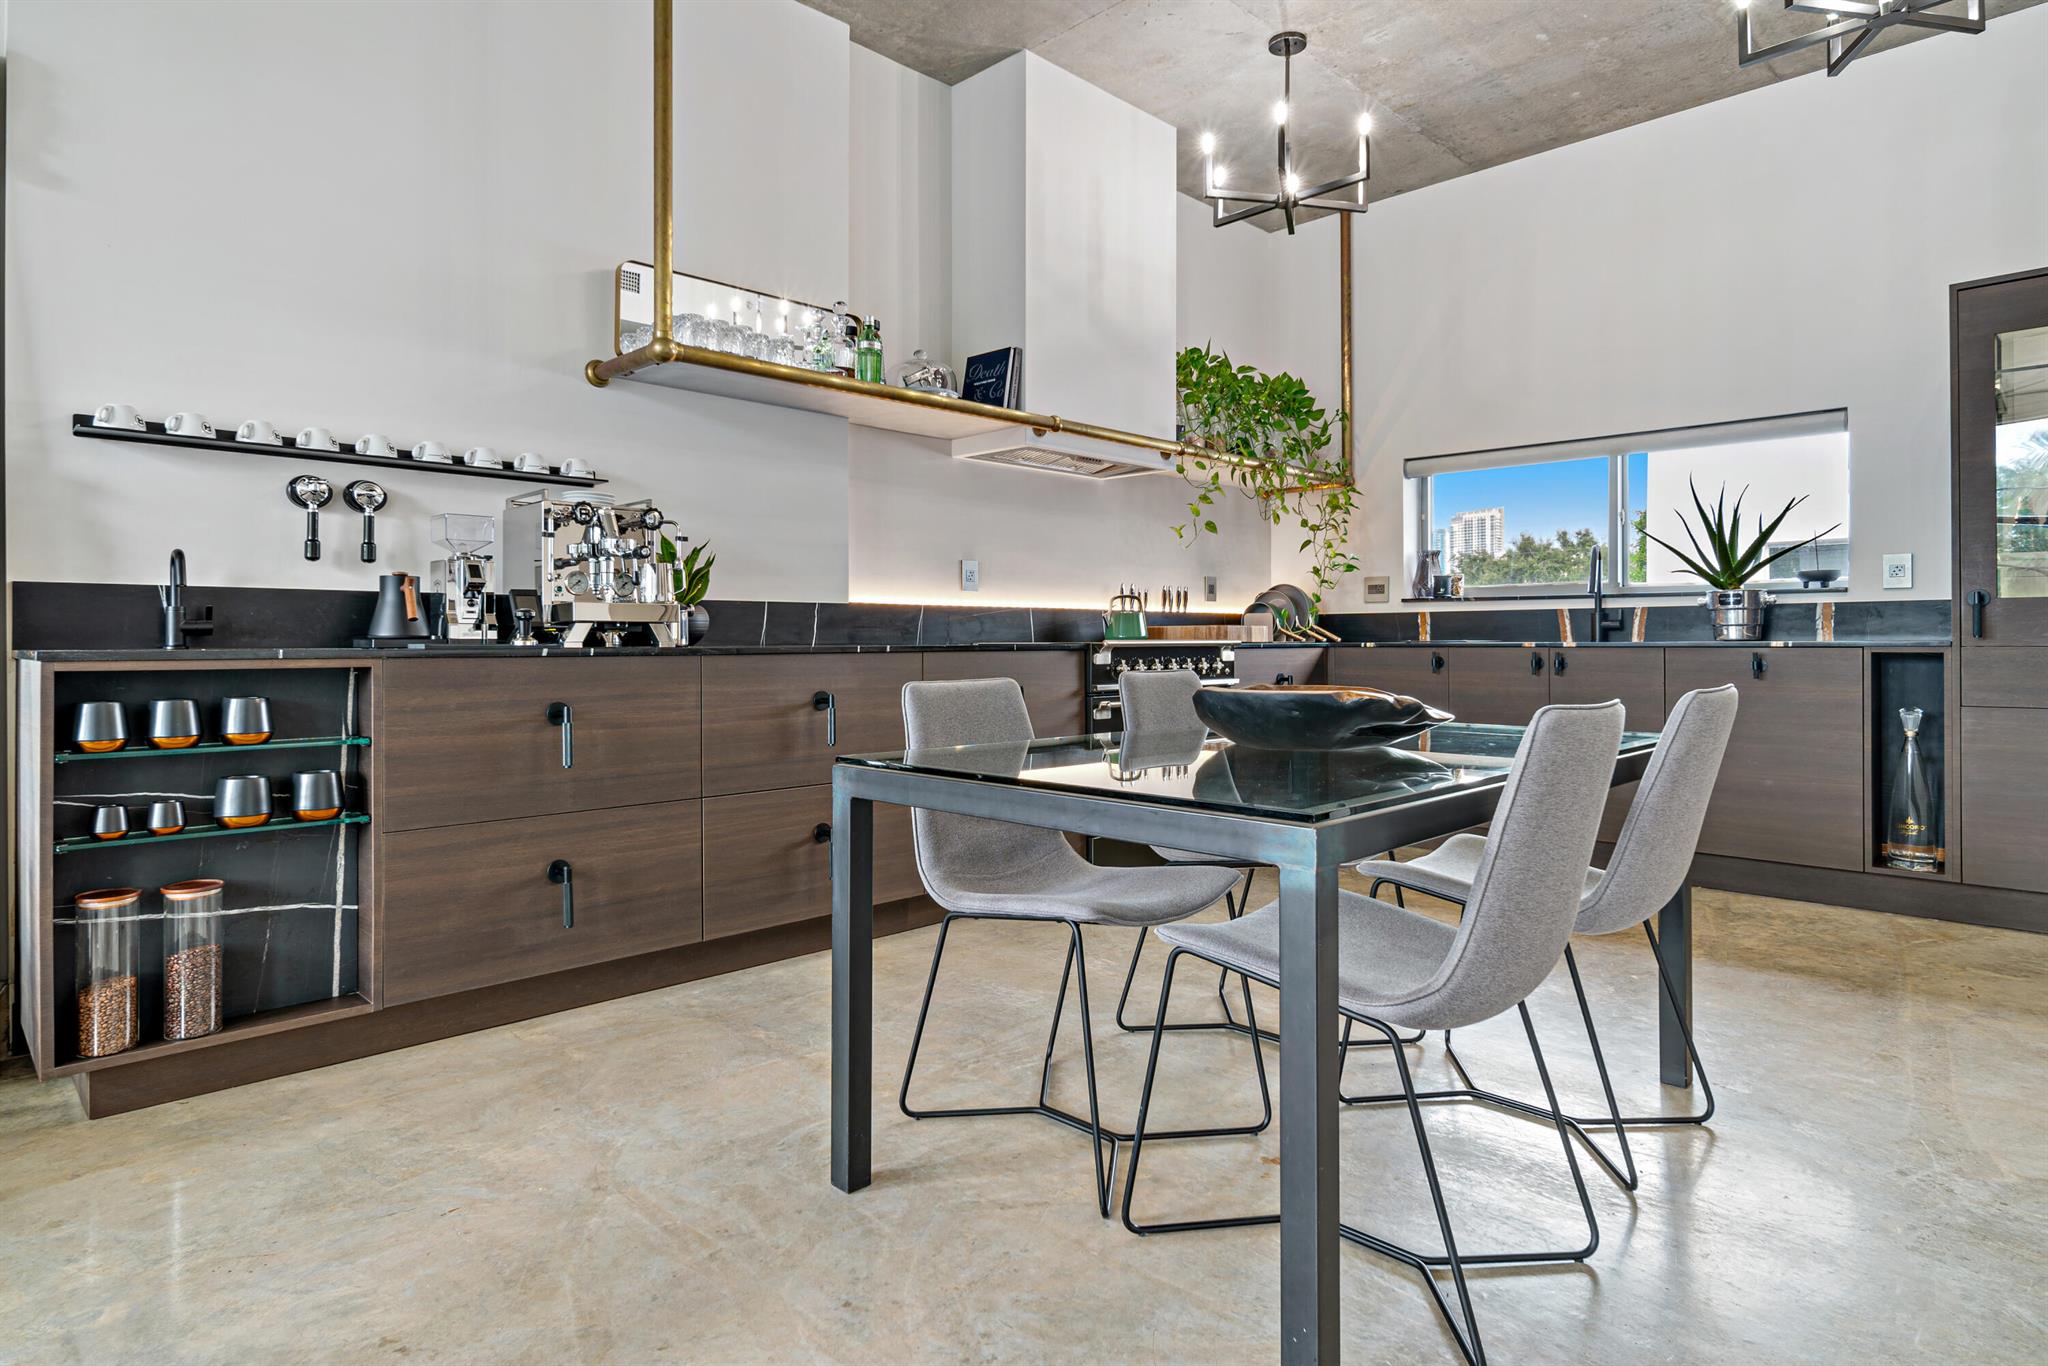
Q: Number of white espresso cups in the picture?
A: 9